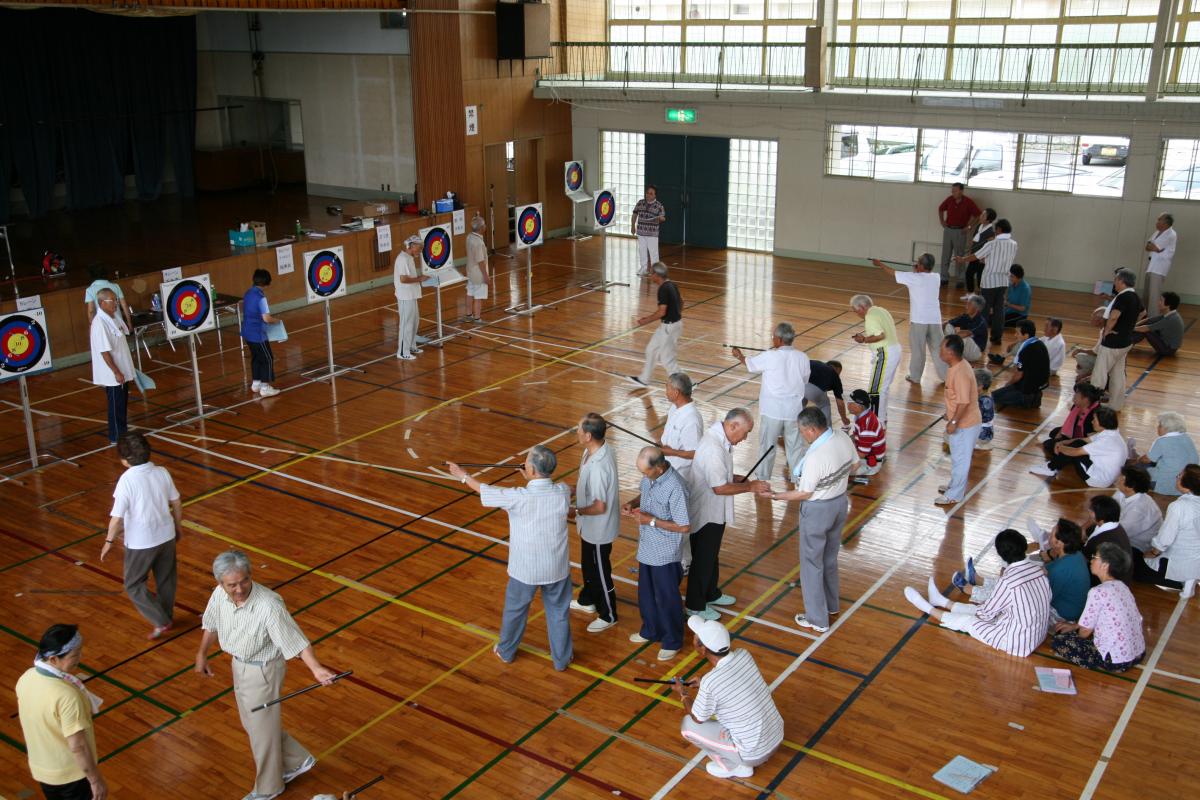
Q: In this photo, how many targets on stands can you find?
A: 7